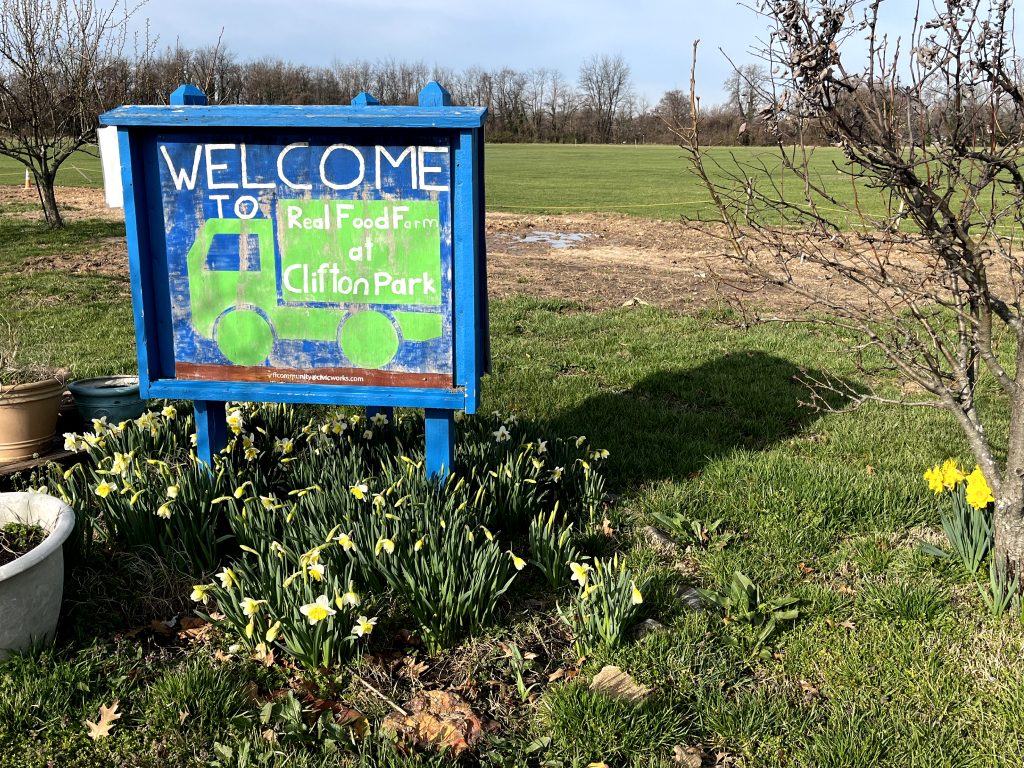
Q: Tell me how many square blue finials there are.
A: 3